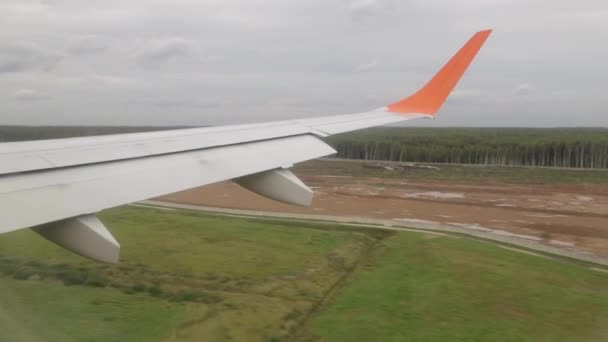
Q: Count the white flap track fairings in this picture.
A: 2